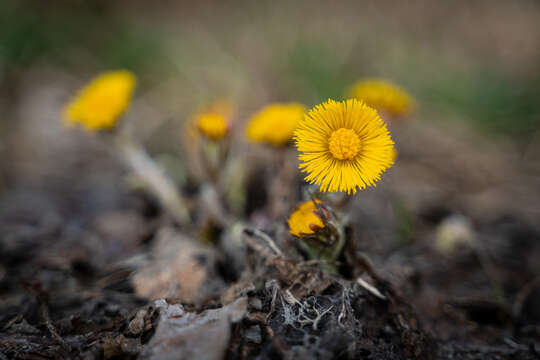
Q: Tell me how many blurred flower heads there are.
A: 4